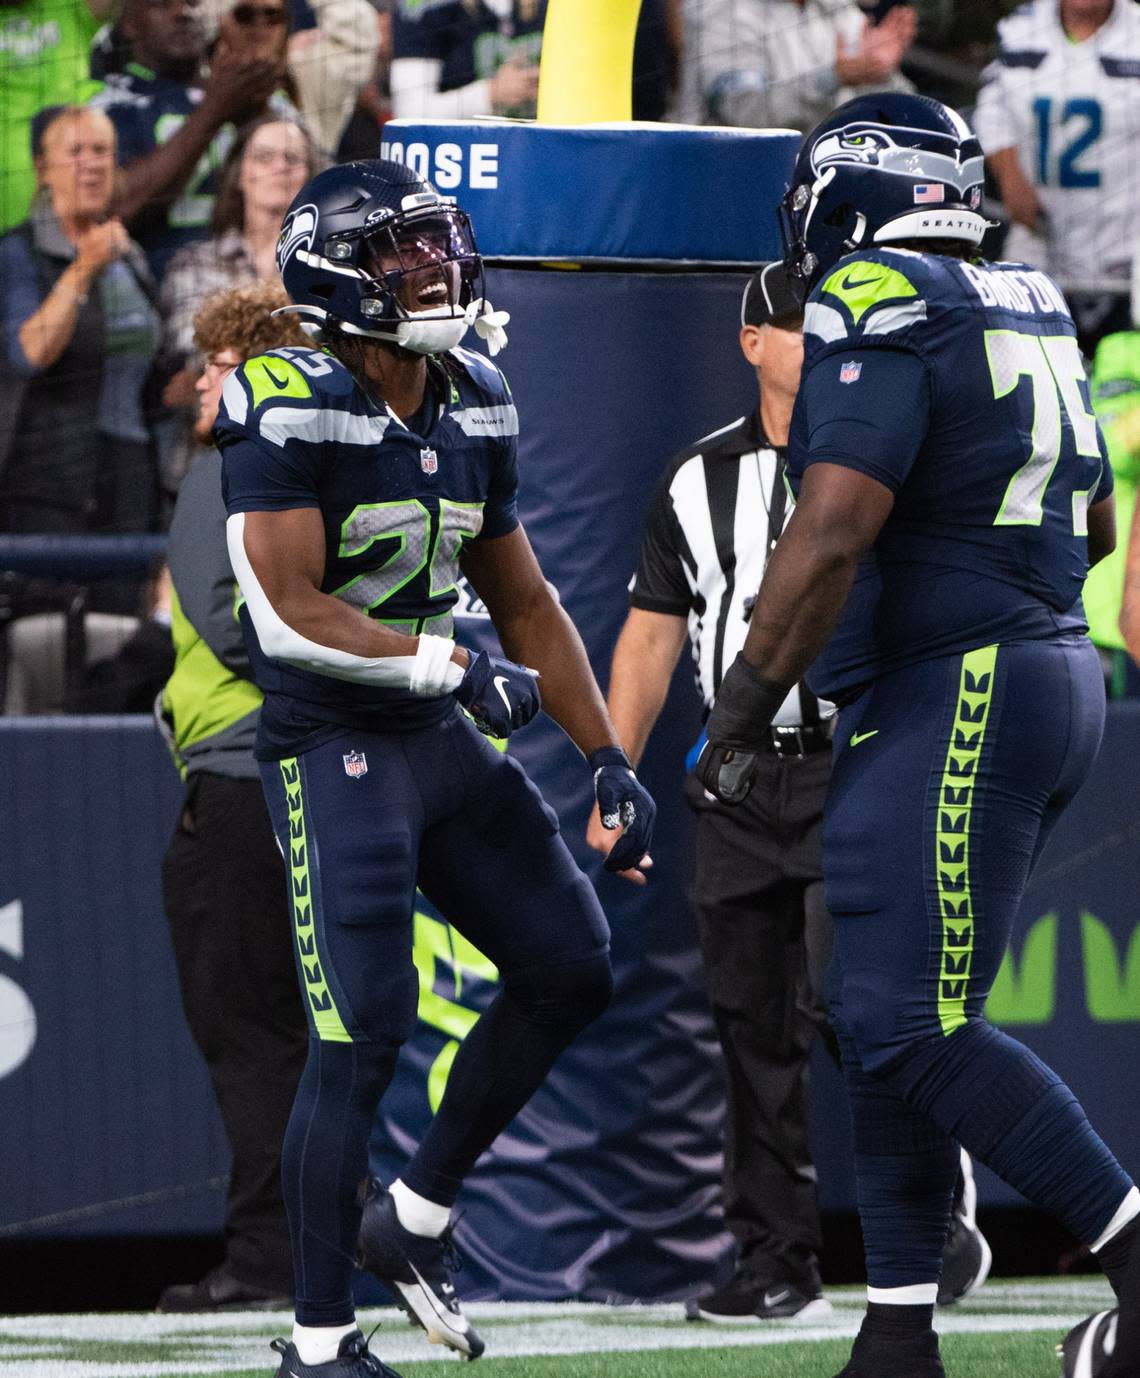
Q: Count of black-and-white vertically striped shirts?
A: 1